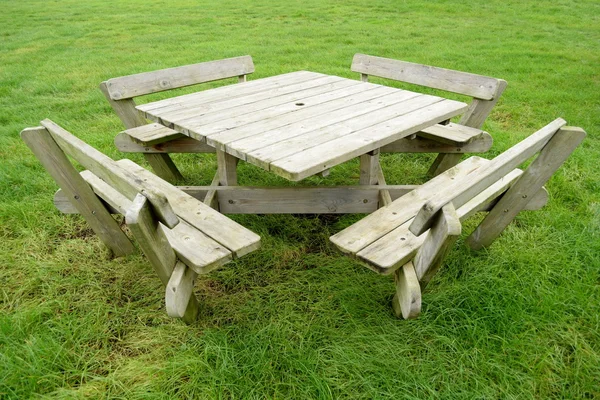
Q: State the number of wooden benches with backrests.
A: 4